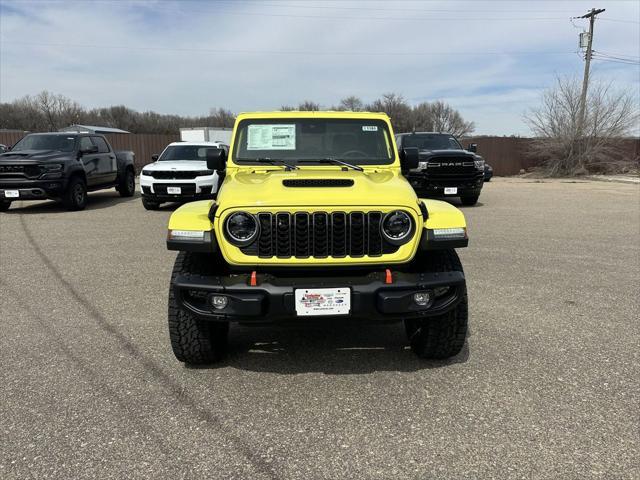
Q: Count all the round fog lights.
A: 2